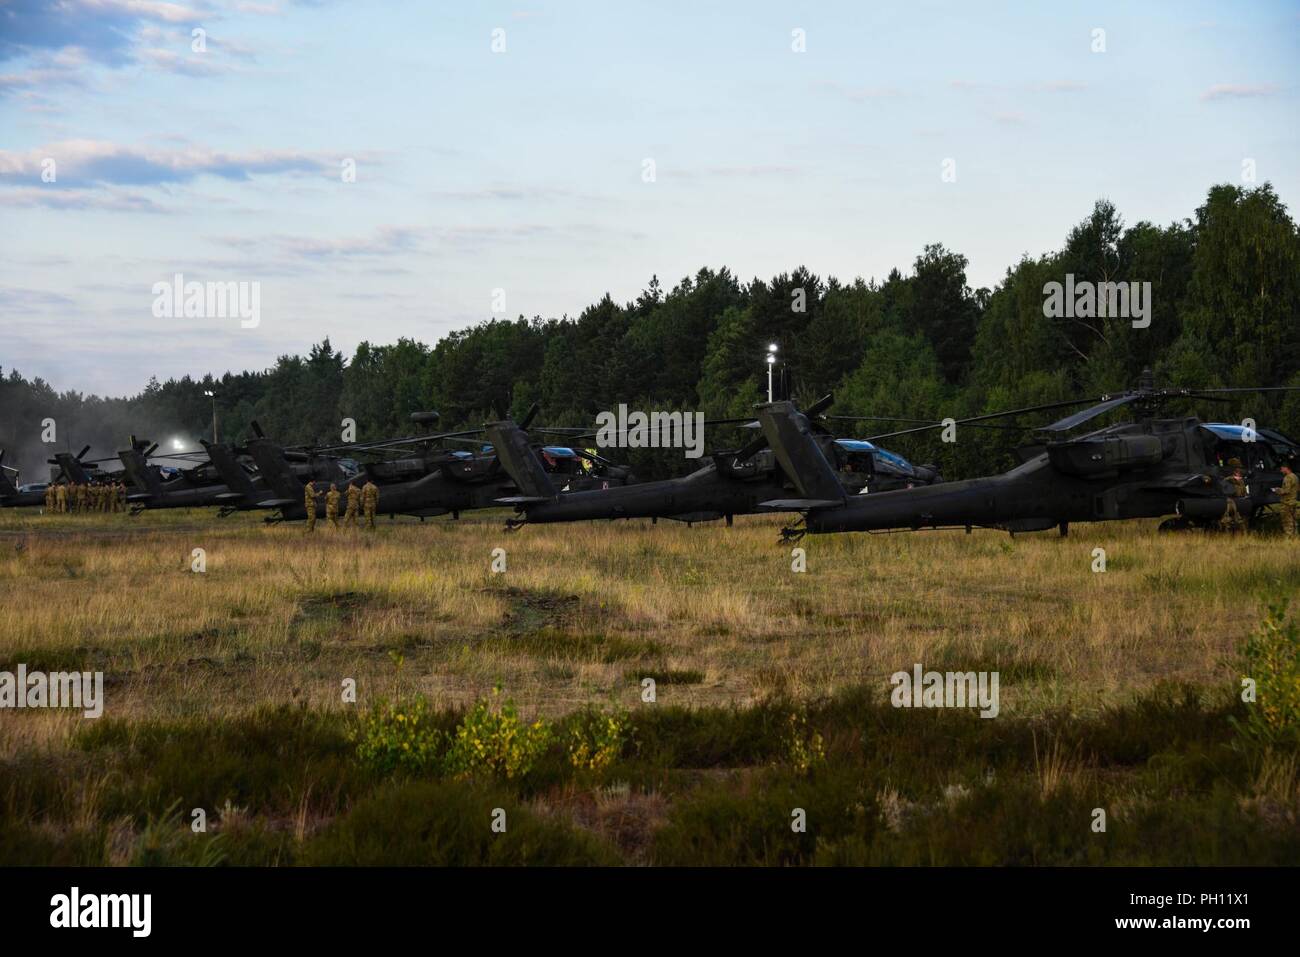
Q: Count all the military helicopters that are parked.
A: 7